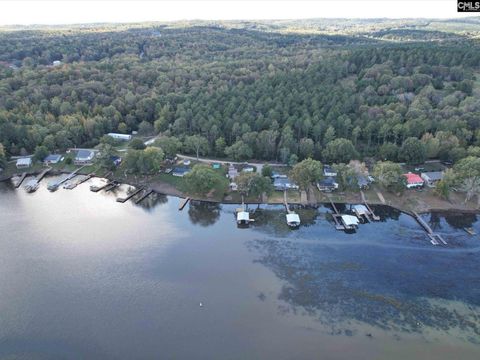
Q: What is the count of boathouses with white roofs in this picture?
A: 4